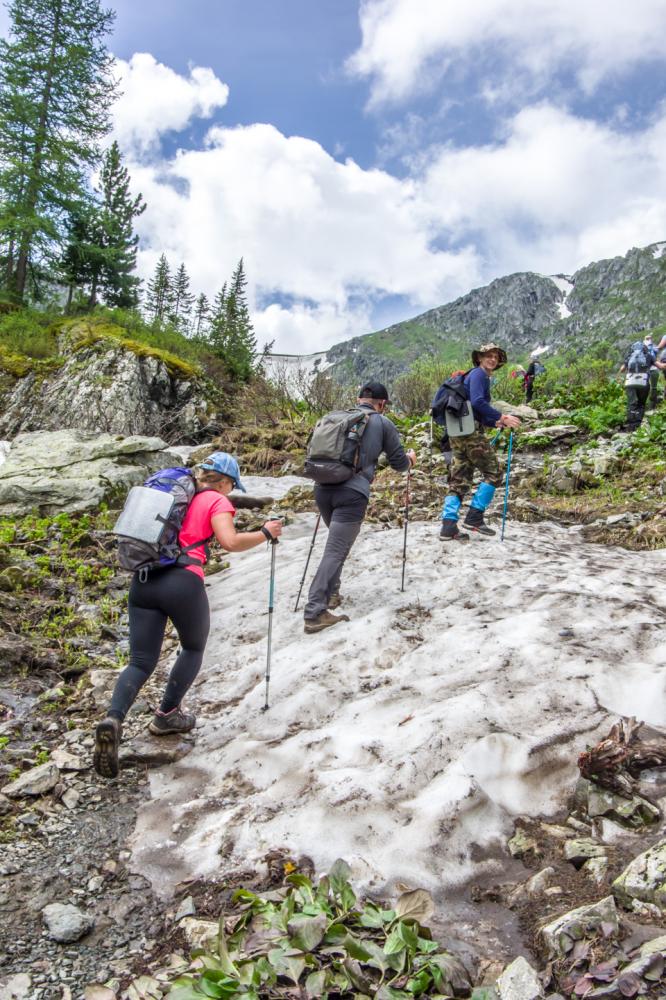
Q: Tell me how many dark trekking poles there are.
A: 2